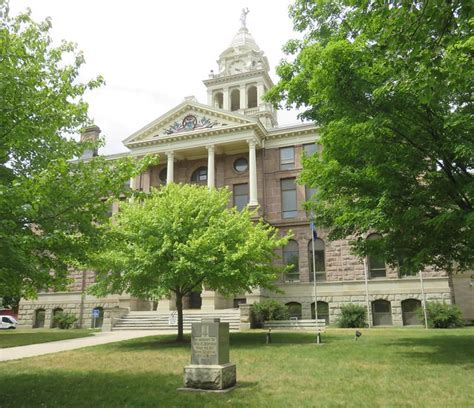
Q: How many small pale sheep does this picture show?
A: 0